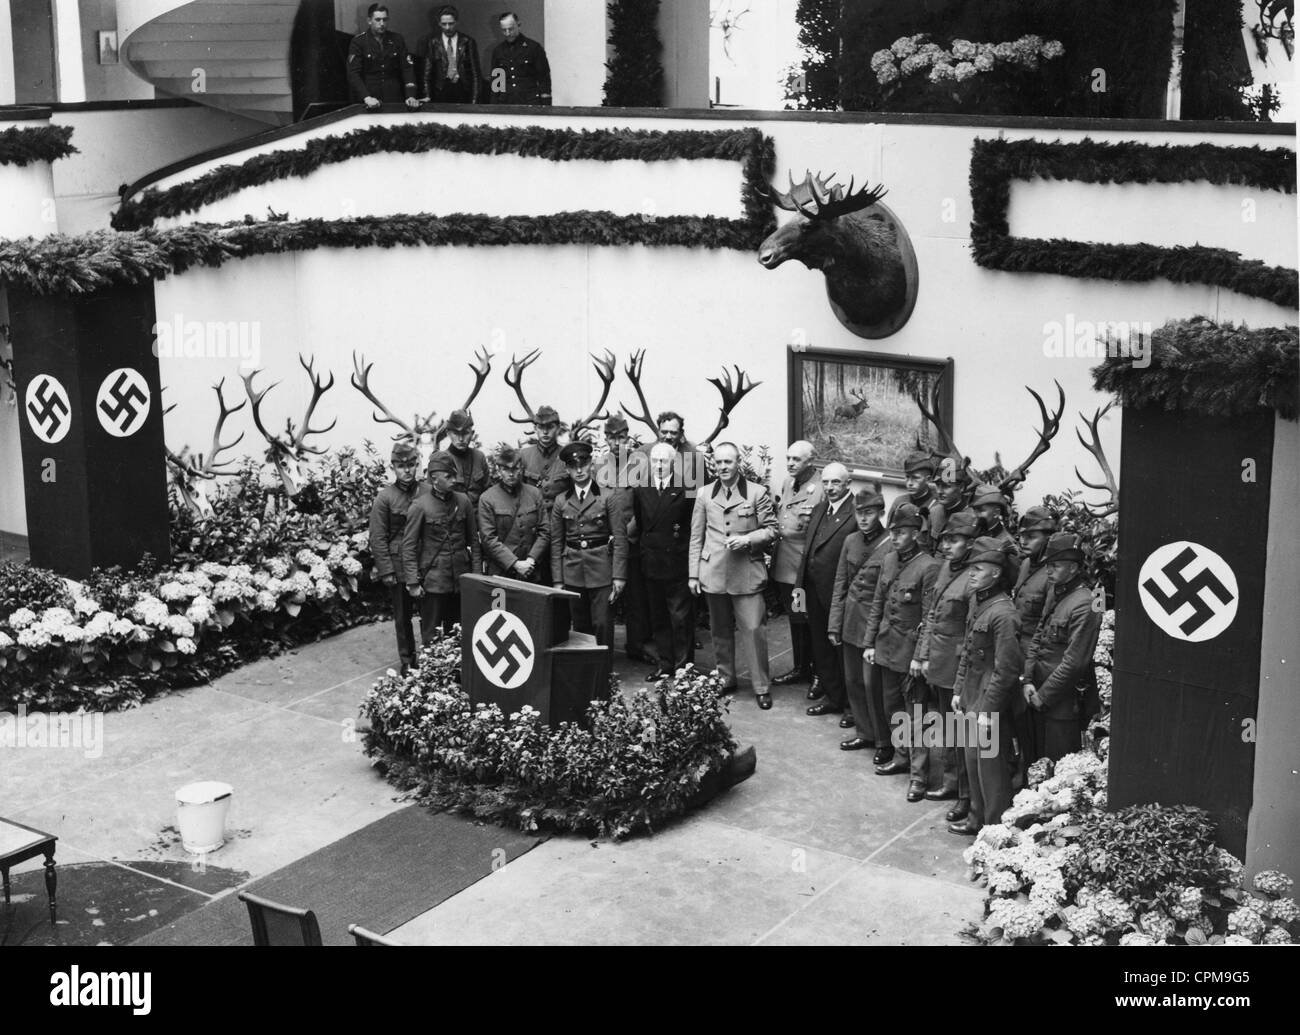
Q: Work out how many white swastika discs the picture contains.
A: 4